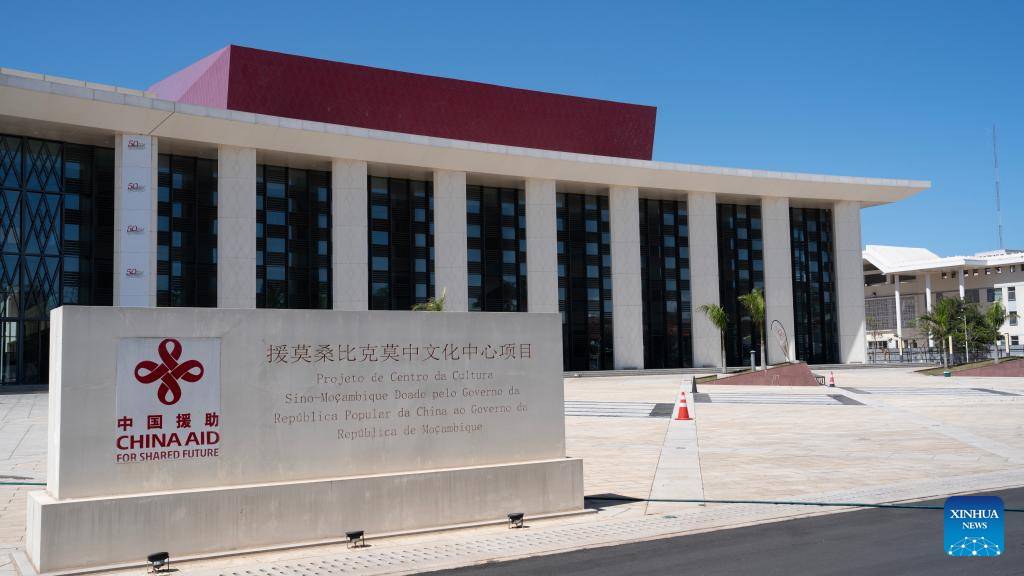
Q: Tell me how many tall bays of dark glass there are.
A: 9